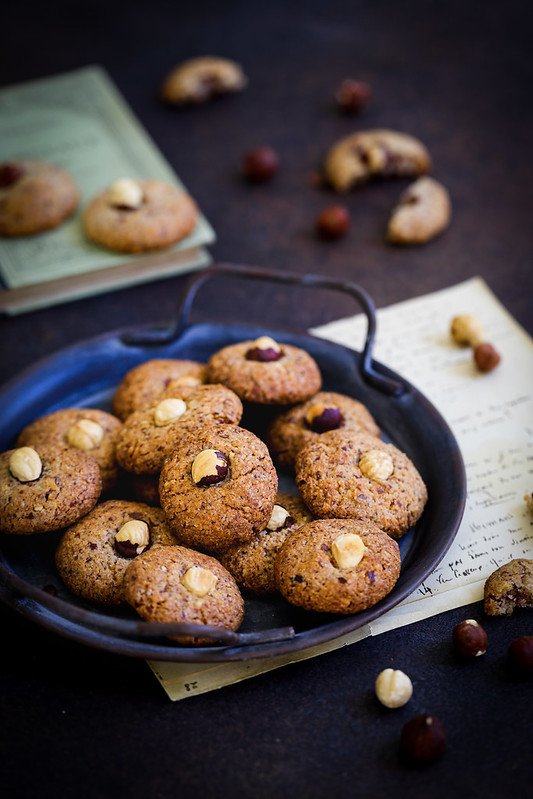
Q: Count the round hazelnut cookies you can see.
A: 14